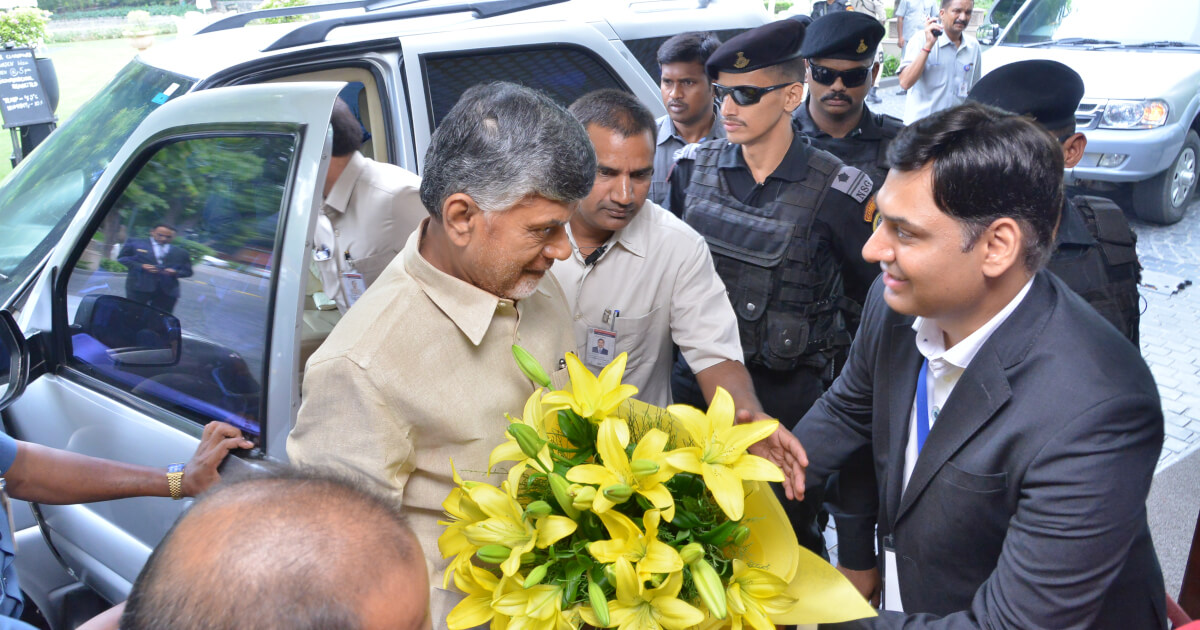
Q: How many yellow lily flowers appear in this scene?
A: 11